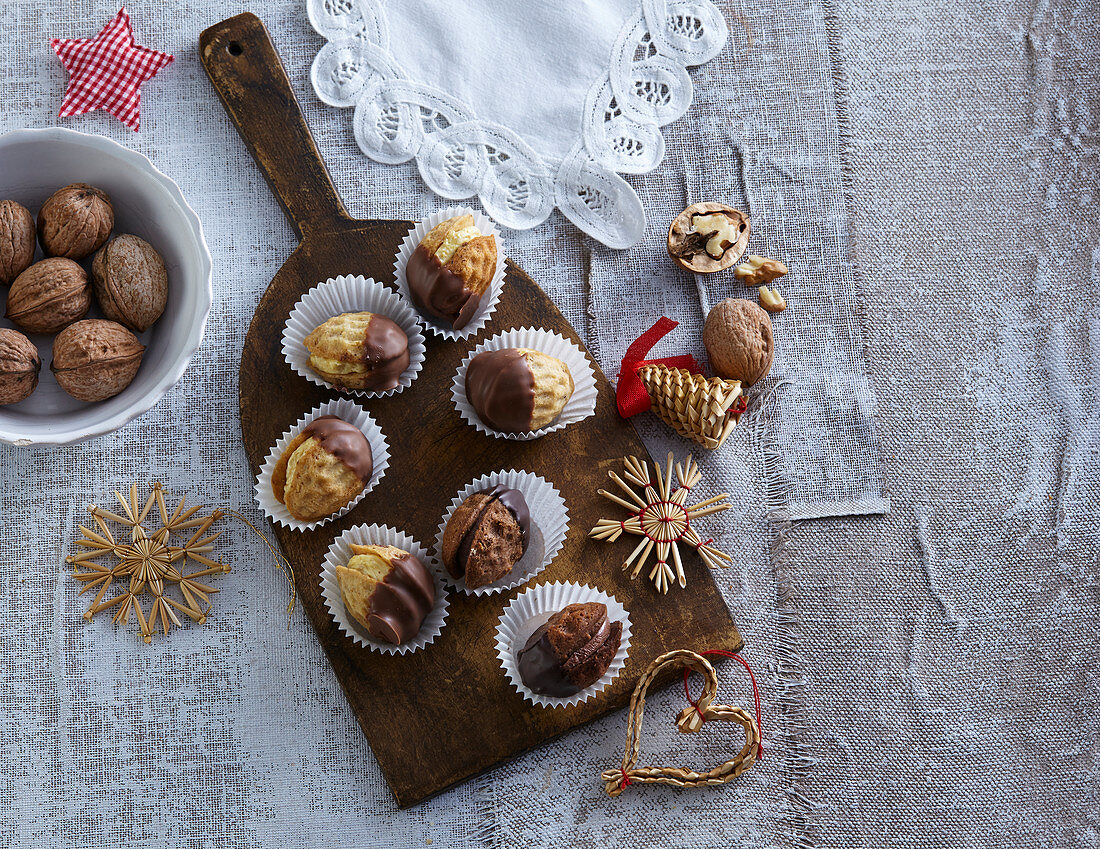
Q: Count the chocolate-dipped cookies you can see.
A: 7